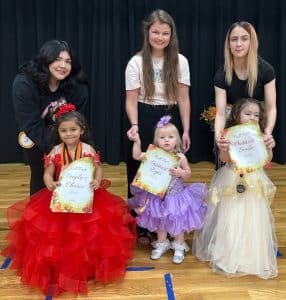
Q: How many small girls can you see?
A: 3